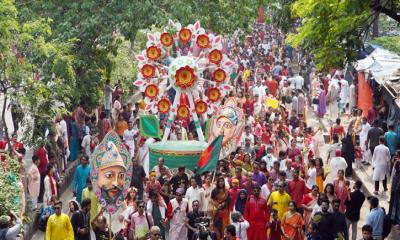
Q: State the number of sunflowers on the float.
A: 13